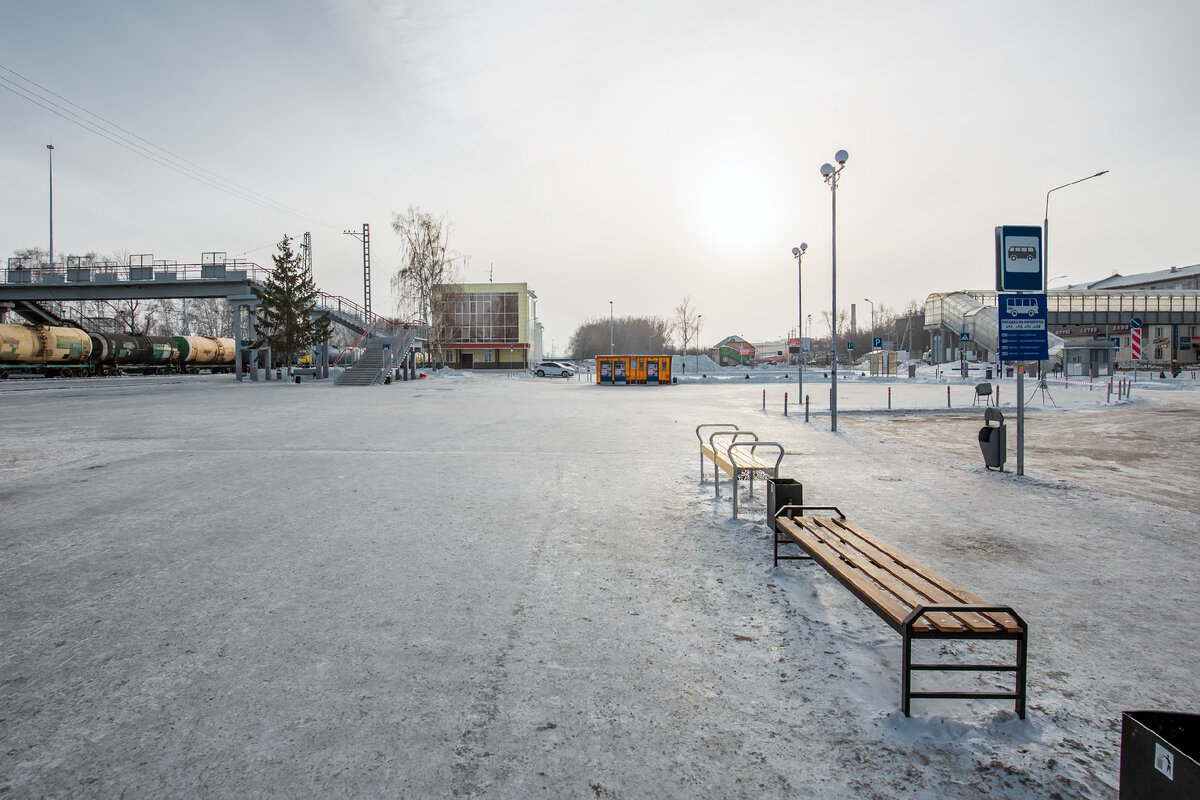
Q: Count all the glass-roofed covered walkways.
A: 1